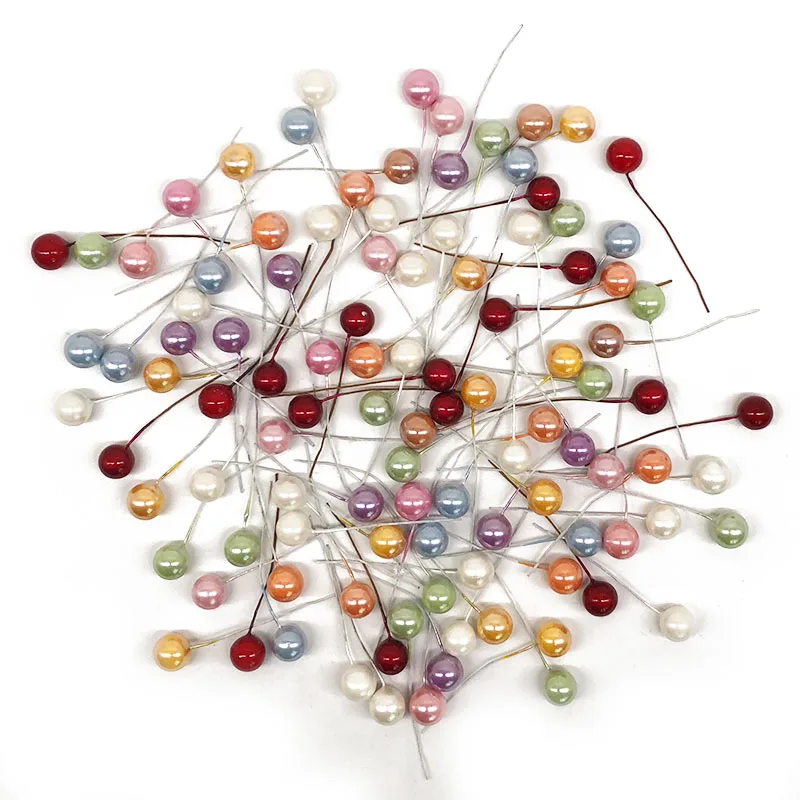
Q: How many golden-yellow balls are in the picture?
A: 12